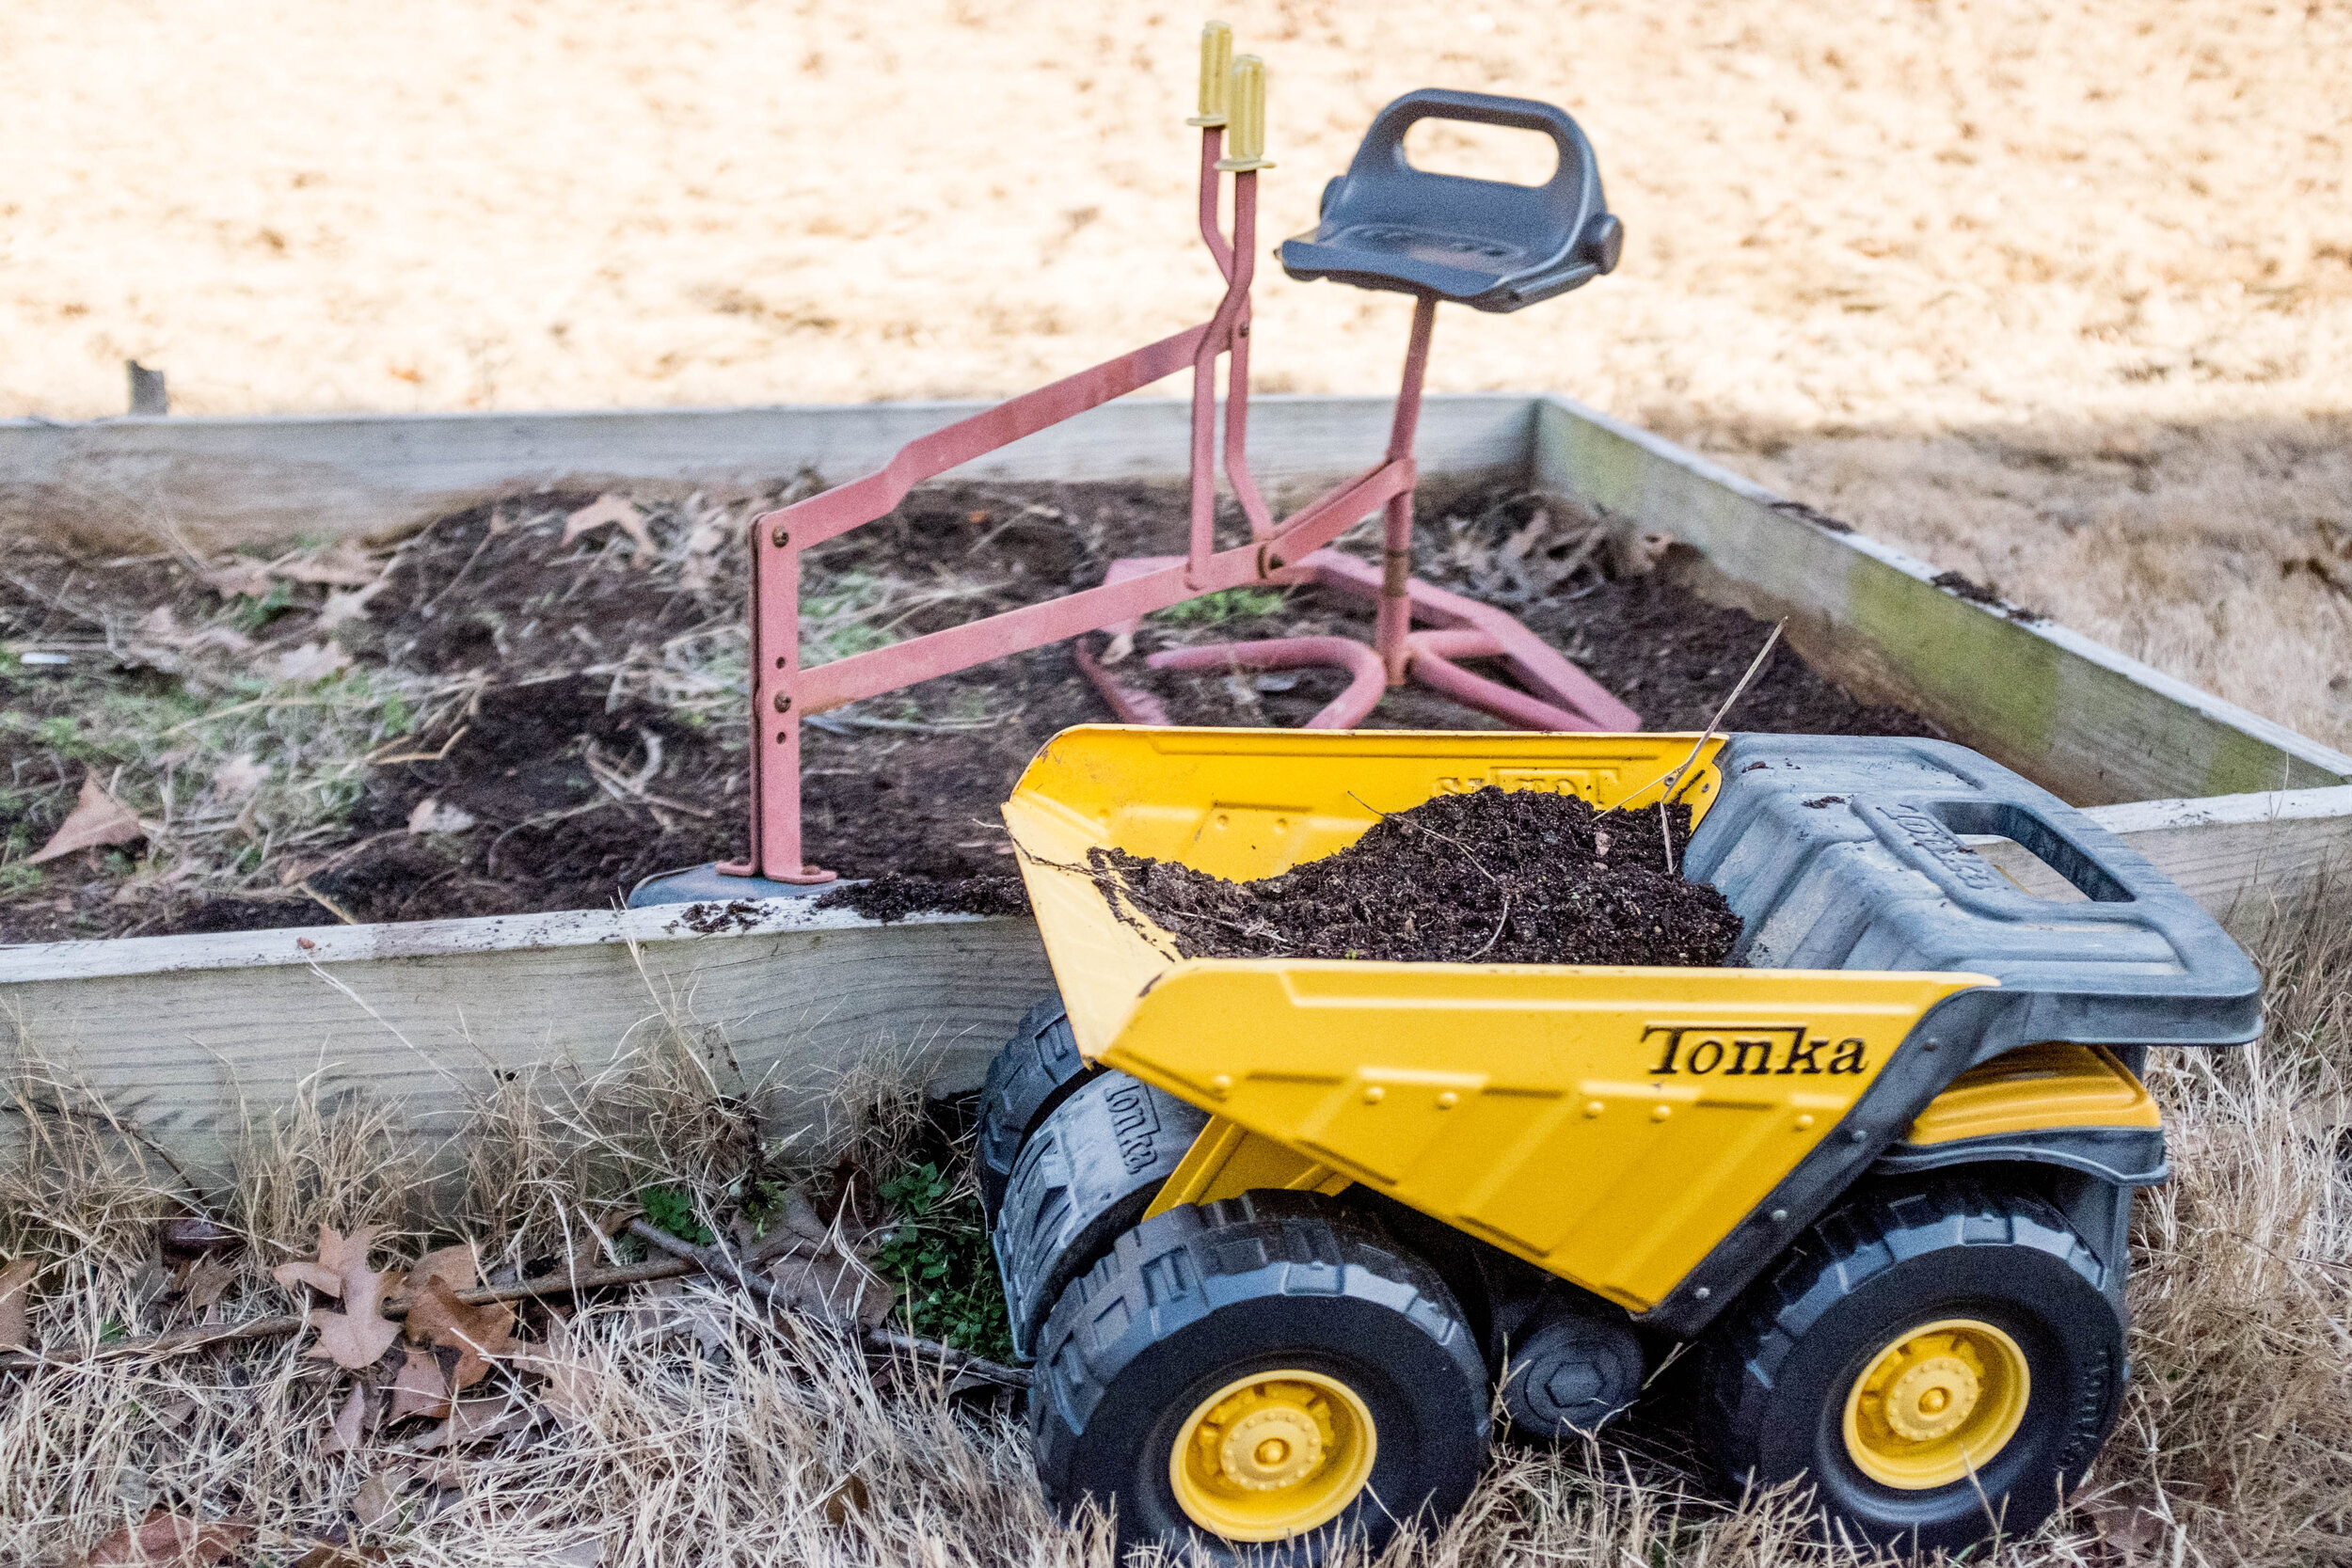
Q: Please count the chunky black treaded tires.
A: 3